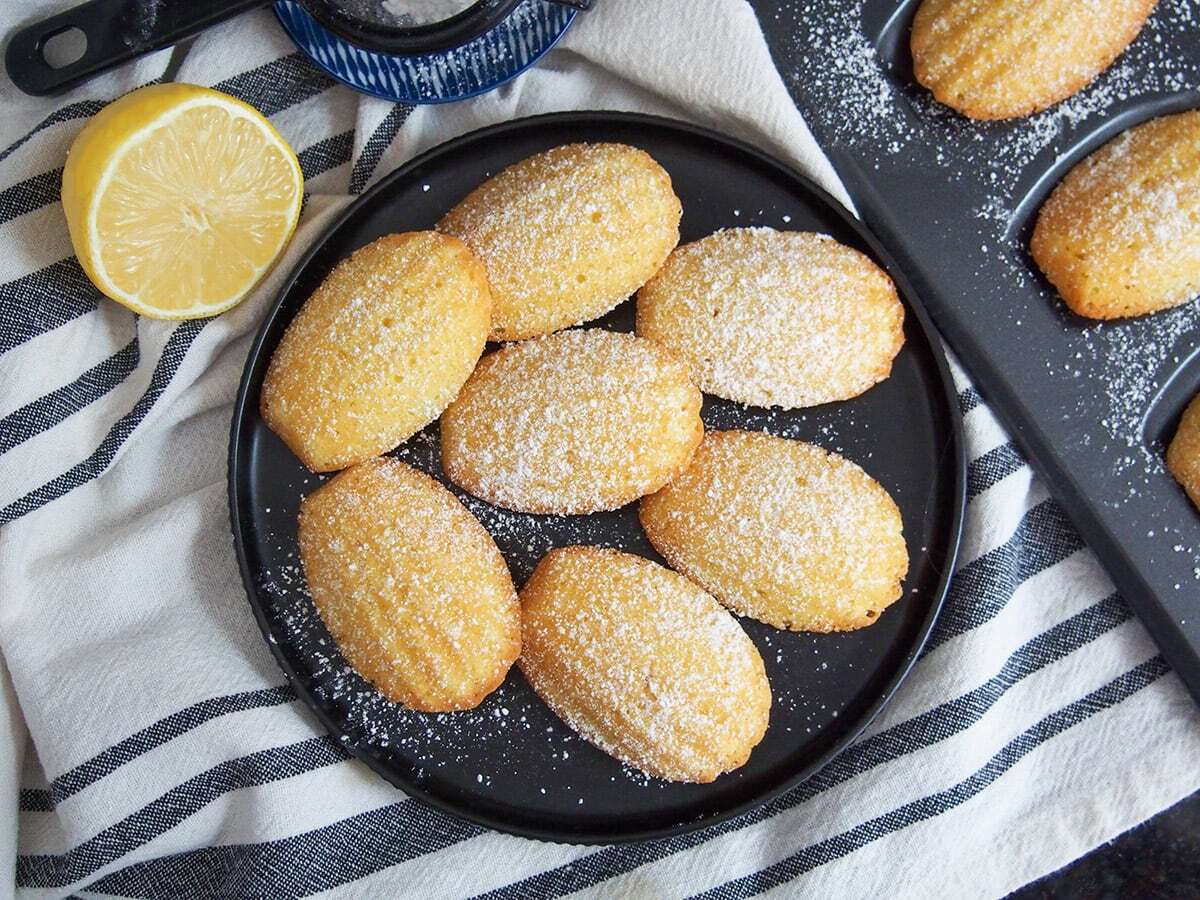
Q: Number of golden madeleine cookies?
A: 10